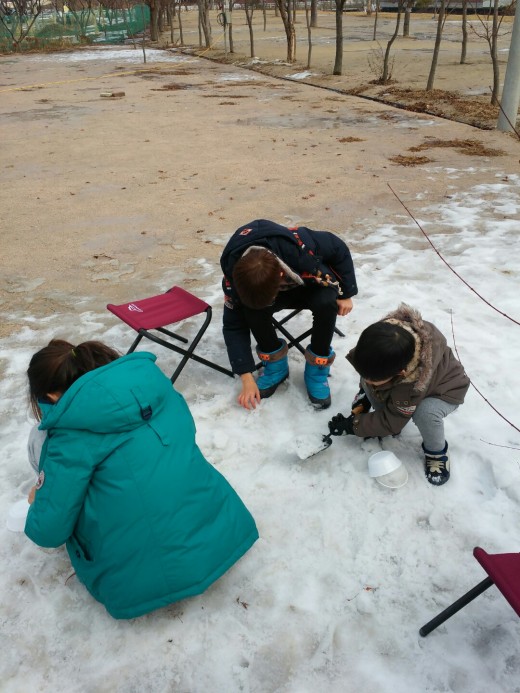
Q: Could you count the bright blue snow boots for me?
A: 2